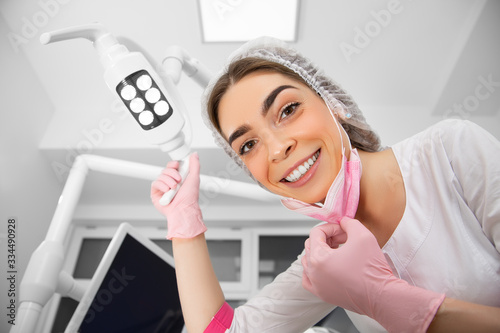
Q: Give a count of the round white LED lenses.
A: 6